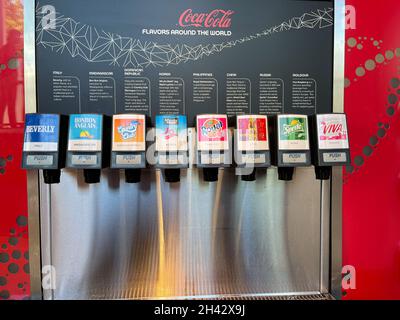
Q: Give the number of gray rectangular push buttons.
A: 8